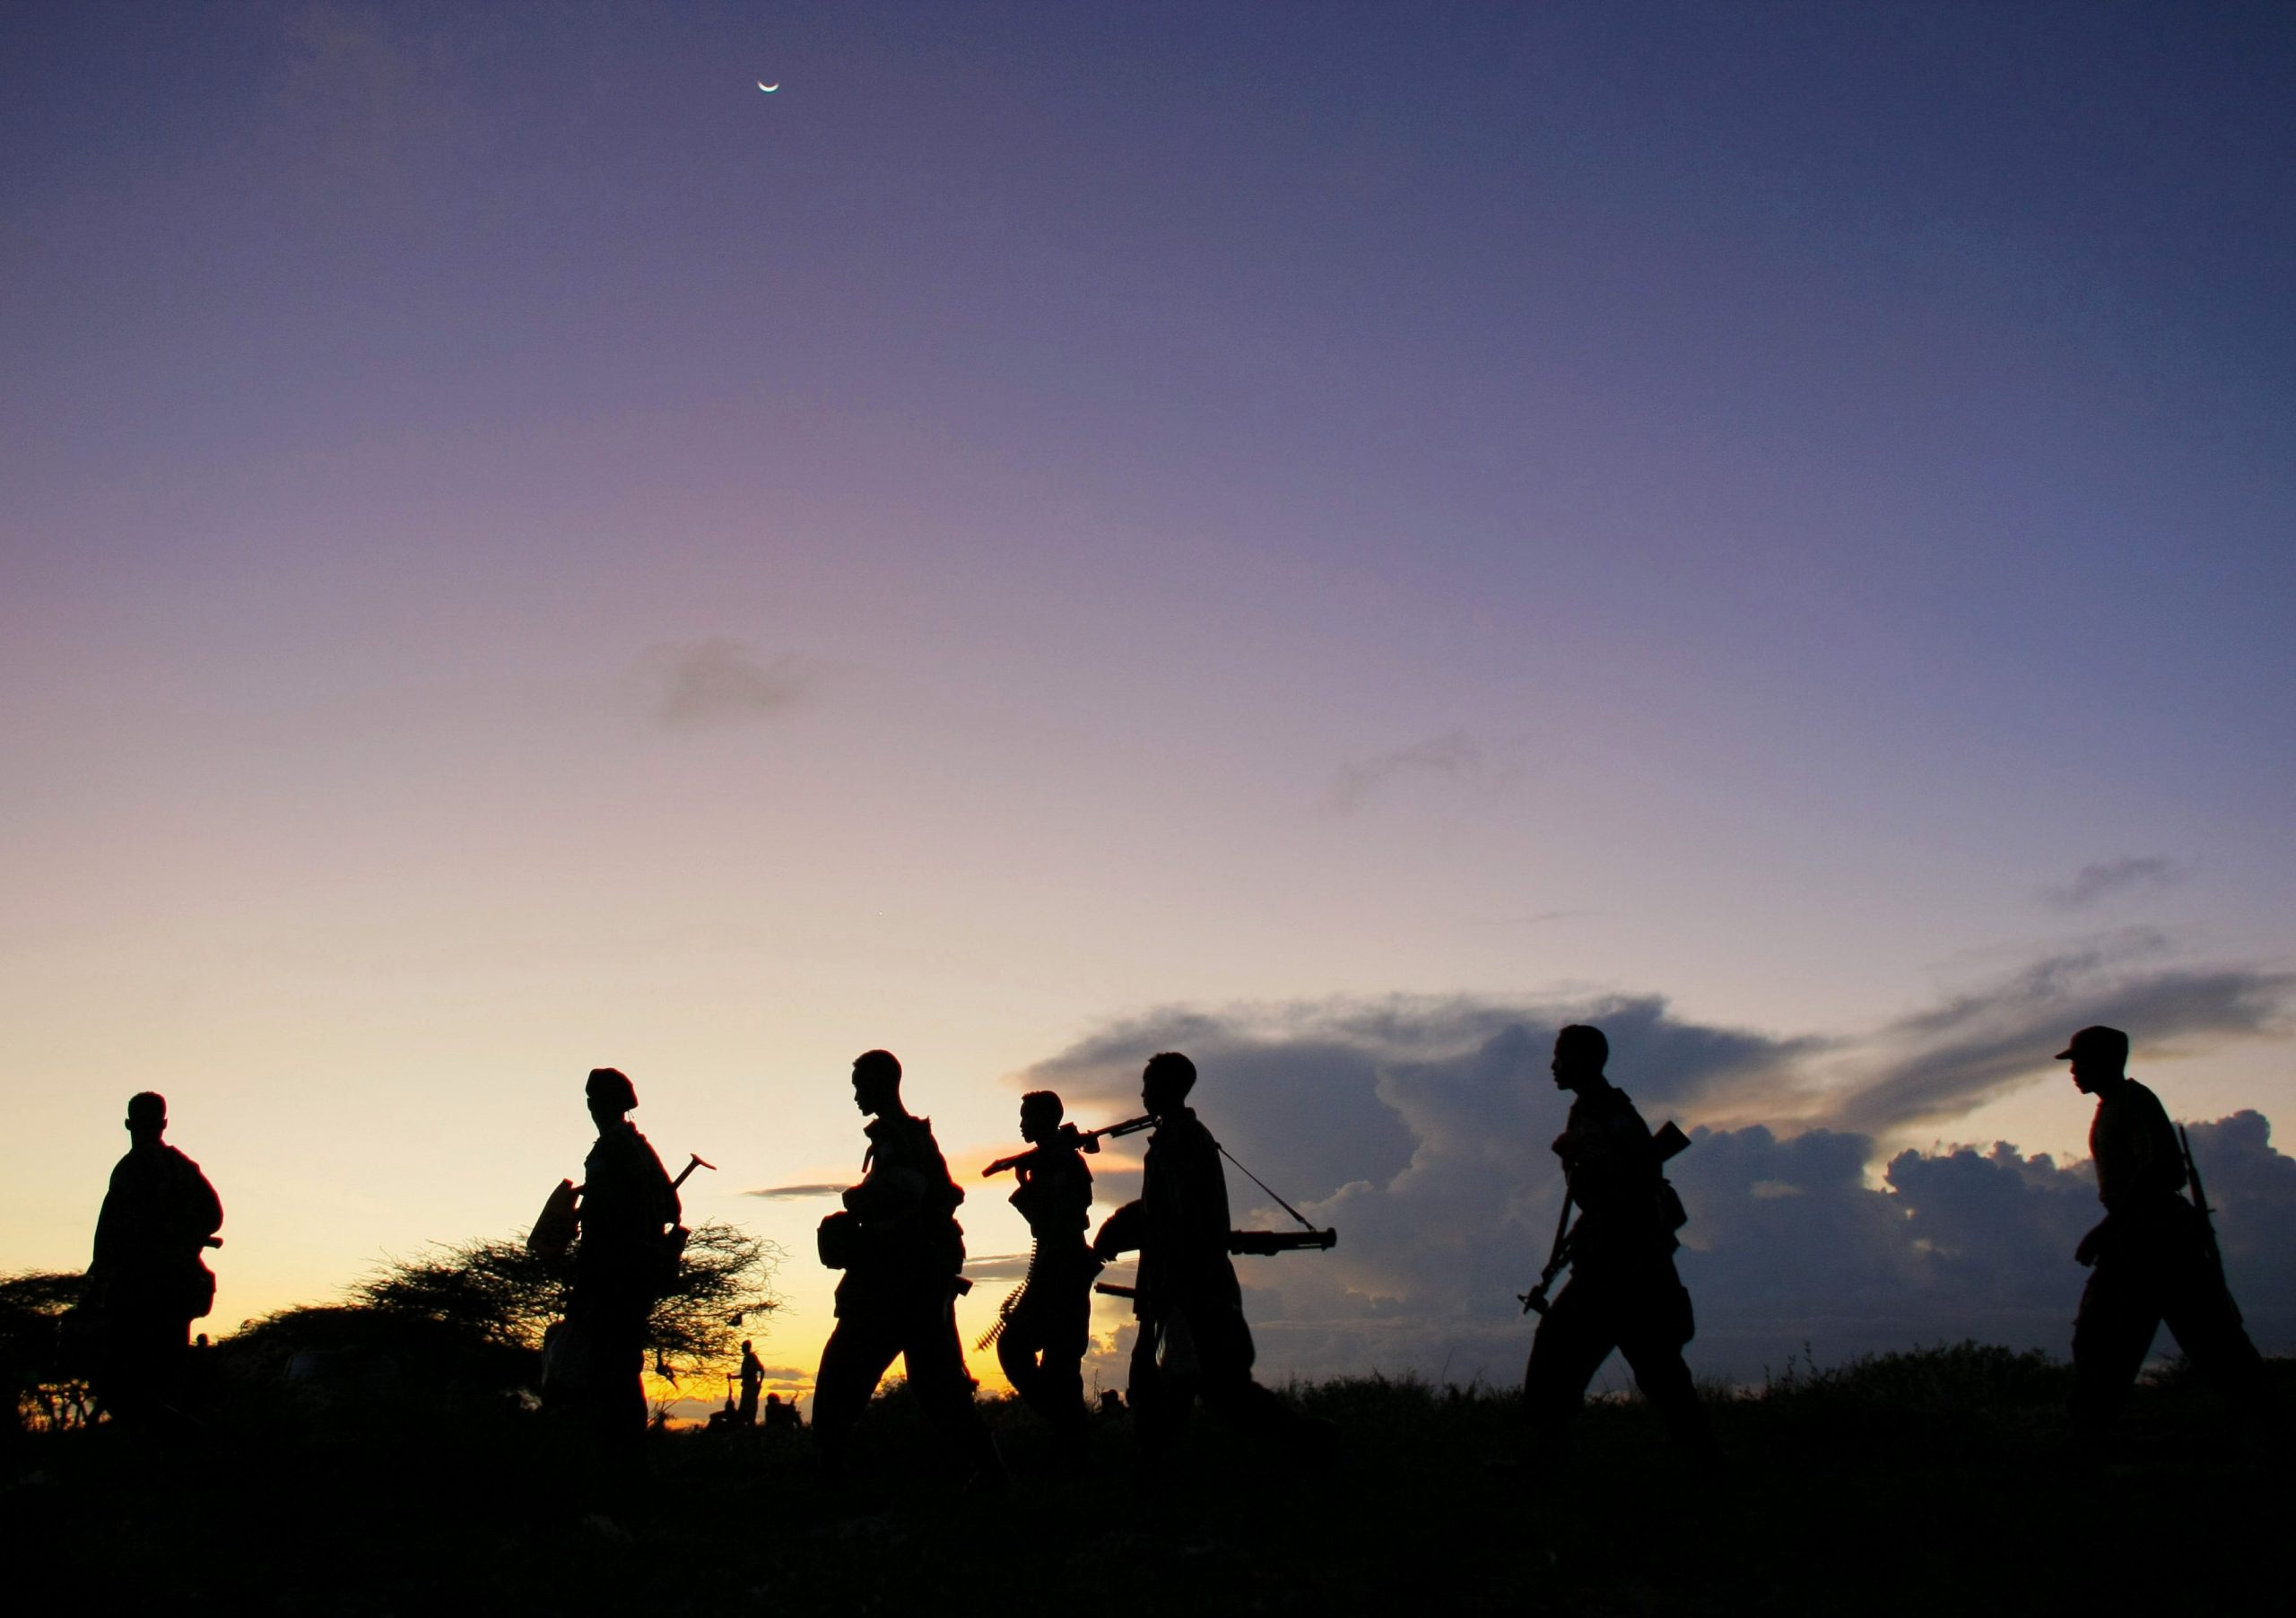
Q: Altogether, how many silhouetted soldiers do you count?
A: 7